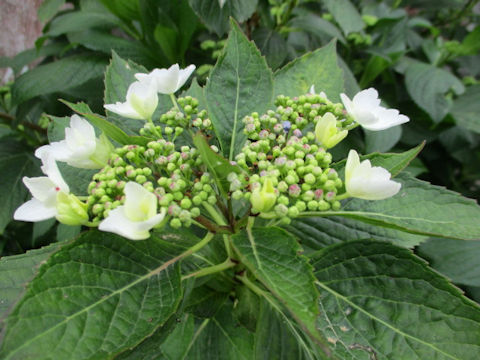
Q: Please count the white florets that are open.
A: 7